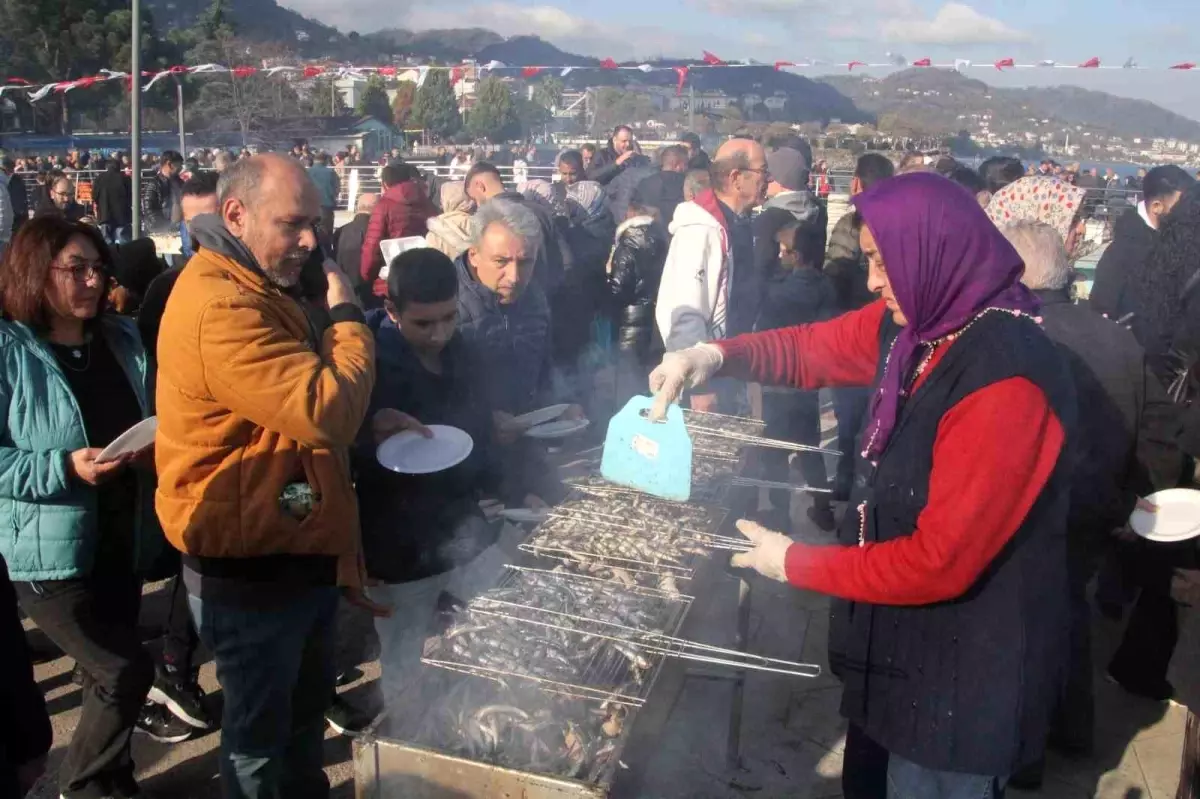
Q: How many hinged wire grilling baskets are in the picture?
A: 4